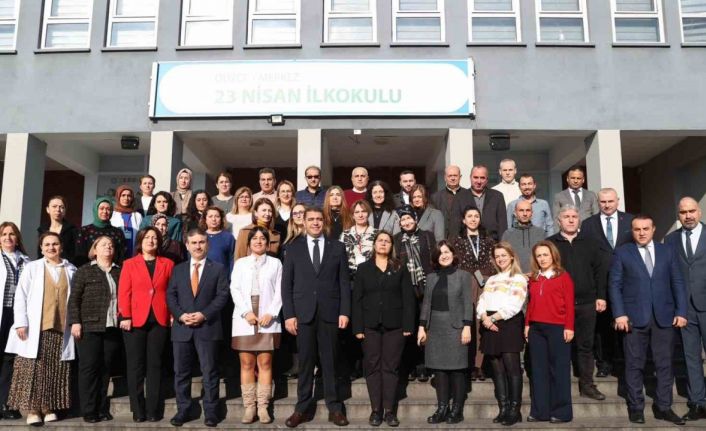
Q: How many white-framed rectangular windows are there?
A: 11